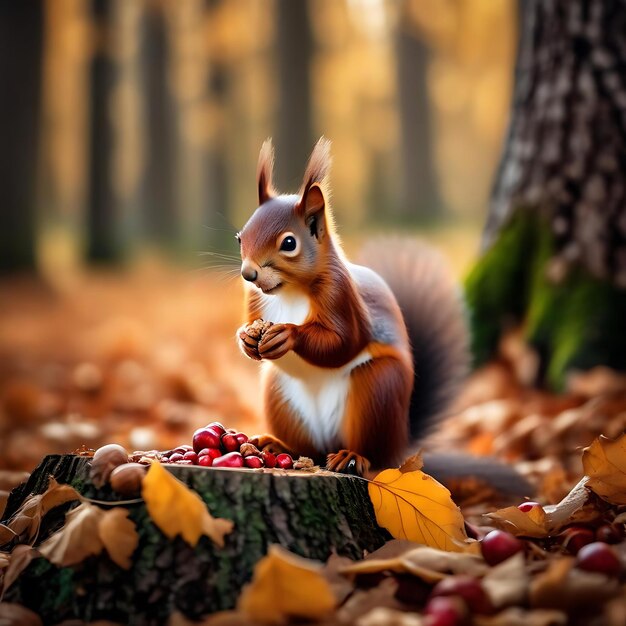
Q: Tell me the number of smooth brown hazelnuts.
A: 2